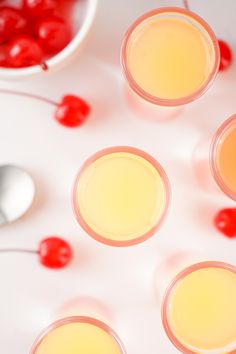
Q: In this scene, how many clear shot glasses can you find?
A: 5